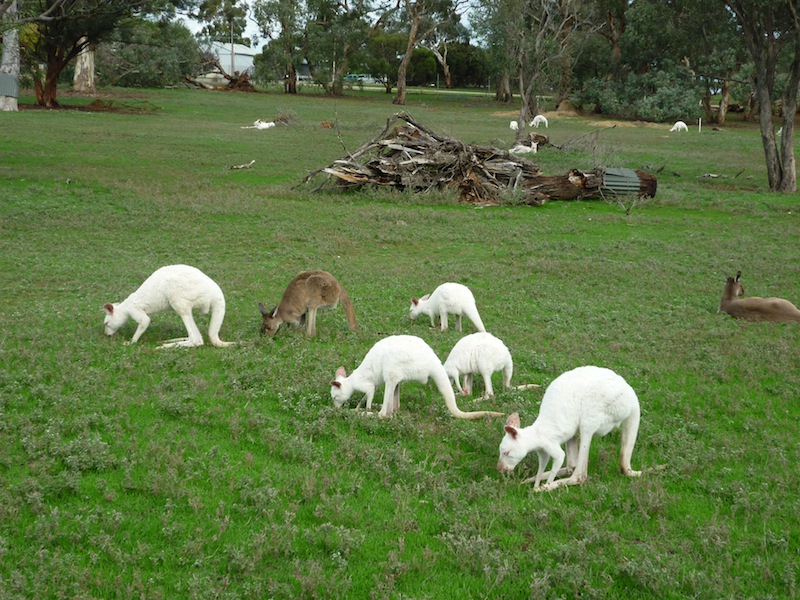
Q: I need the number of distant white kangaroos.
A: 5